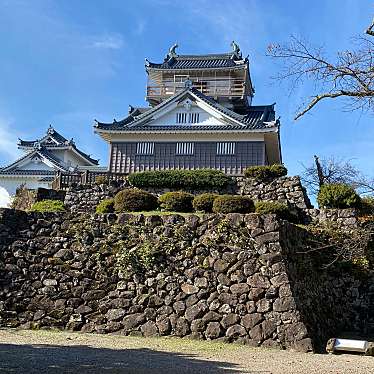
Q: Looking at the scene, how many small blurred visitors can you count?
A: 0